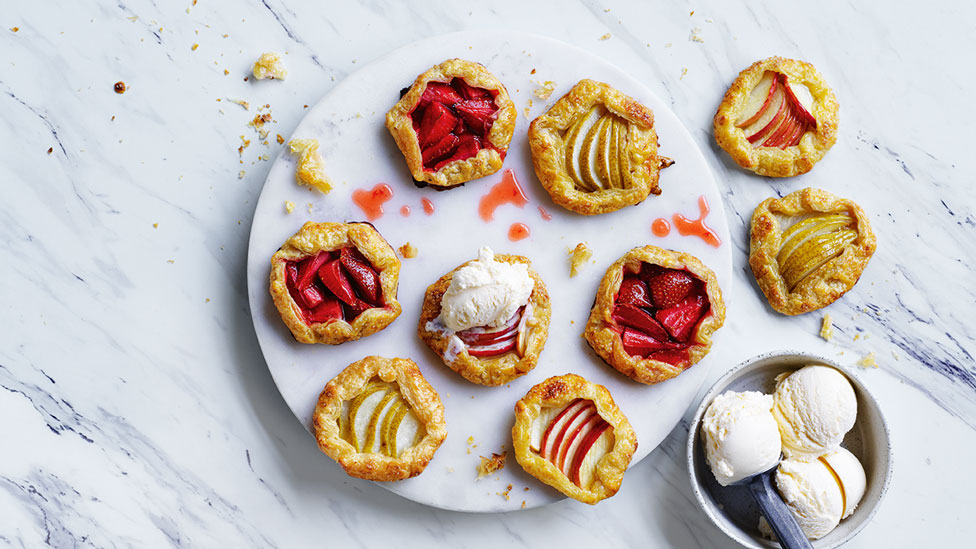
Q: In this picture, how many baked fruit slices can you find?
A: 9